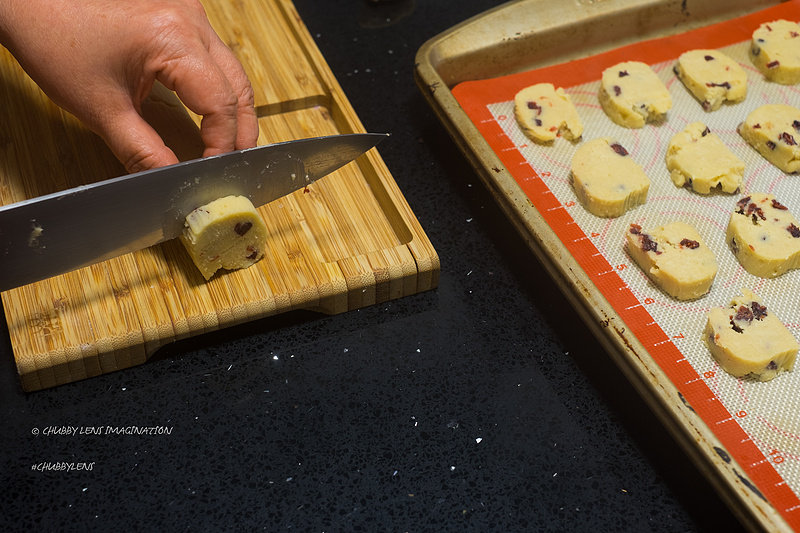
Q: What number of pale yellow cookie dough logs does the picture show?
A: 1